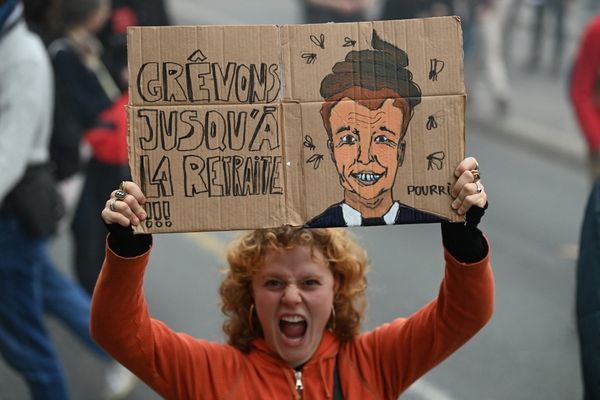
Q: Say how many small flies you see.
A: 8